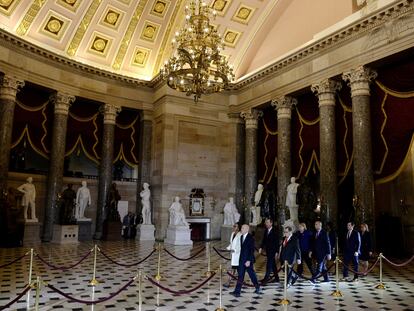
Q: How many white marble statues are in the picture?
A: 7